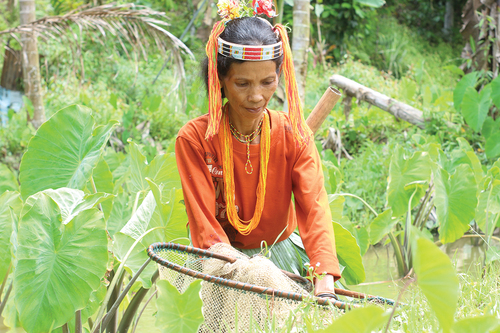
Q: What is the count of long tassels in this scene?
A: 2